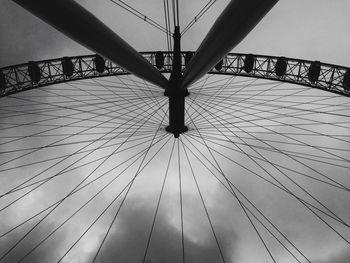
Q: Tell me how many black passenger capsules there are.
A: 11